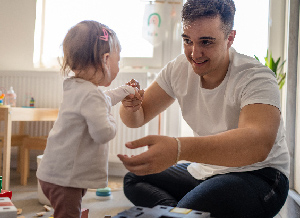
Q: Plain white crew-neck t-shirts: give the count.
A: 1